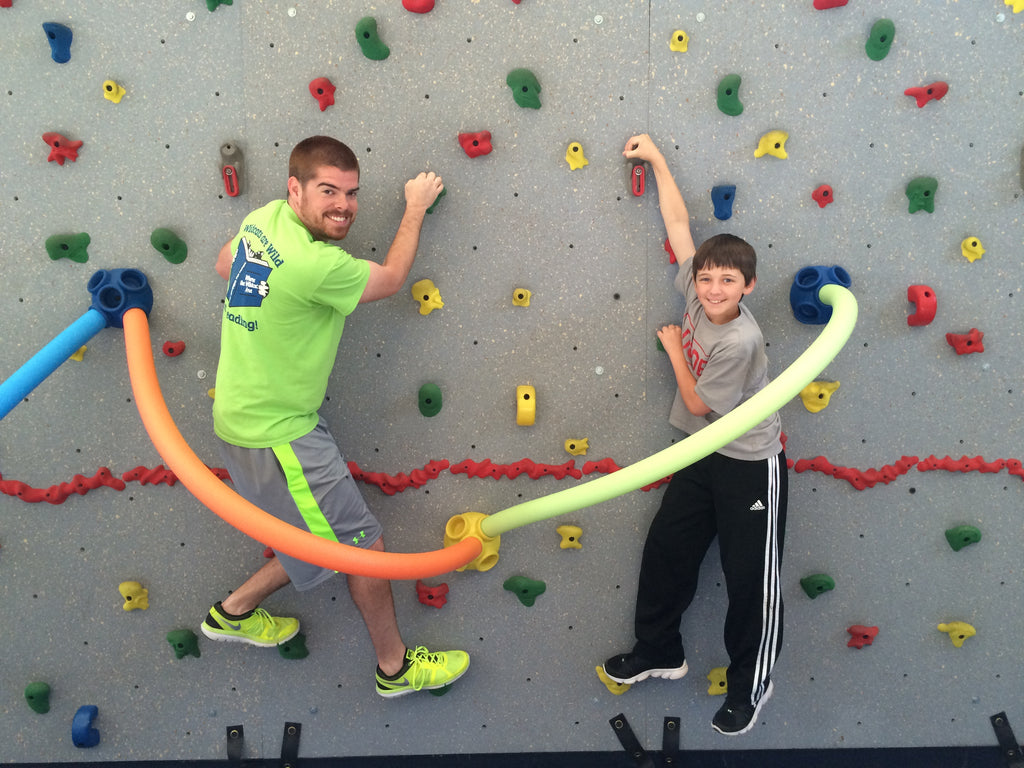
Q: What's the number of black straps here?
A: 5